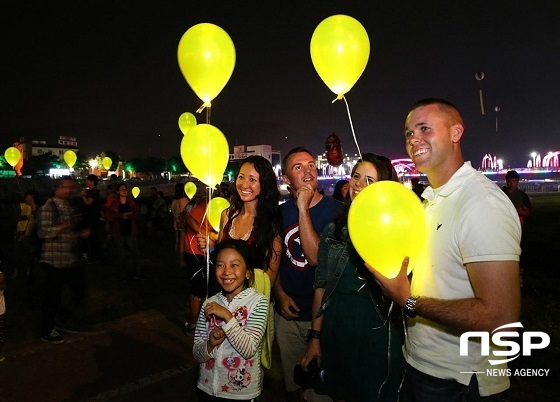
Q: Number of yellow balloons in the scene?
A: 11